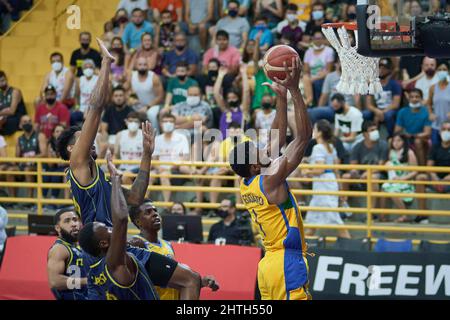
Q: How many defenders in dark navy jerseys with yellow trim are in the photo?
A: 3